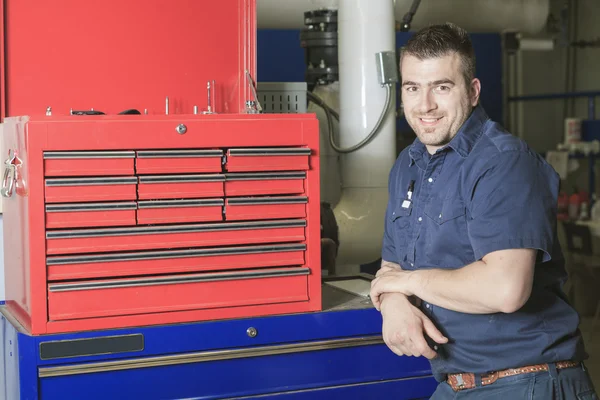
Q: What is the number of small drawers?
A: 9